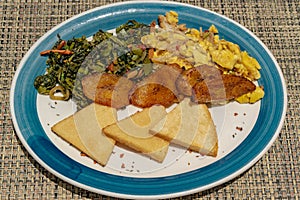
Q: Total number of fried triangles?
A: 3